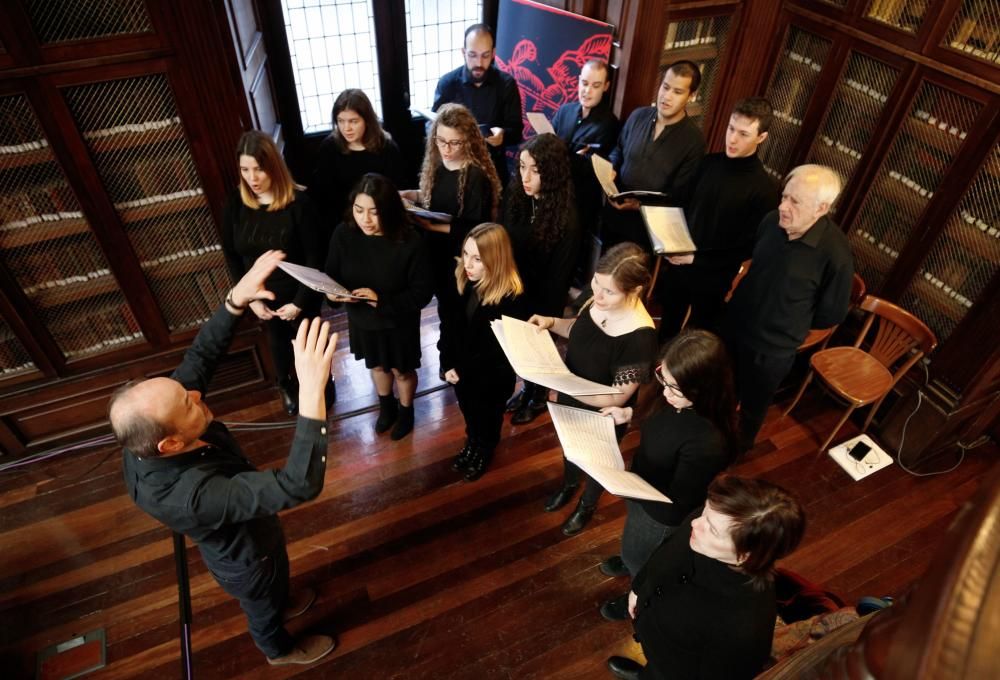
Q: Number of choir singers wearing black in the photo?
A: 14